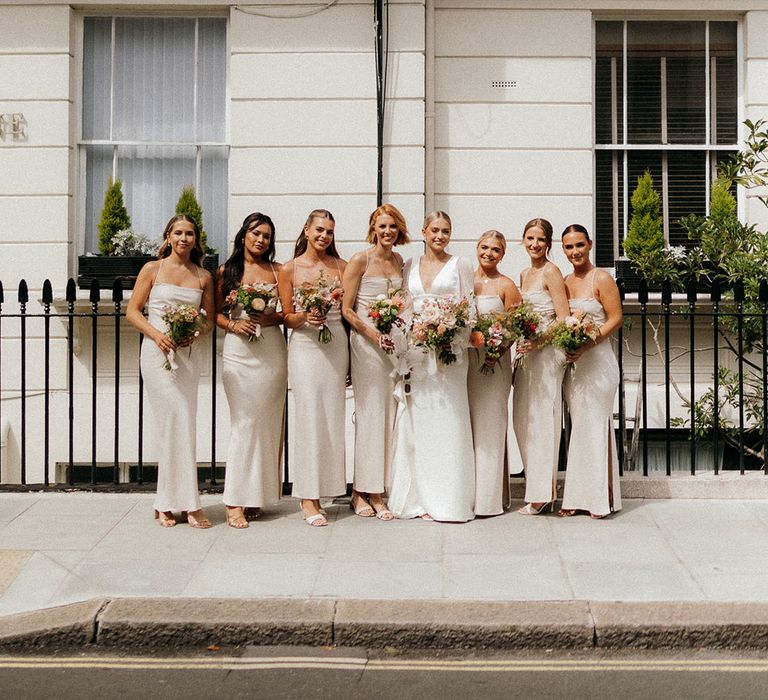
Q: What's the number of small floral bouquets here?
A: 7